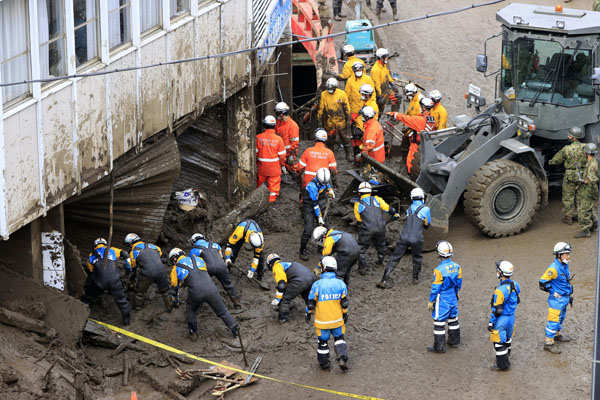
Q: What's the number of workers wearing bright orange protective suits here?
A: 5